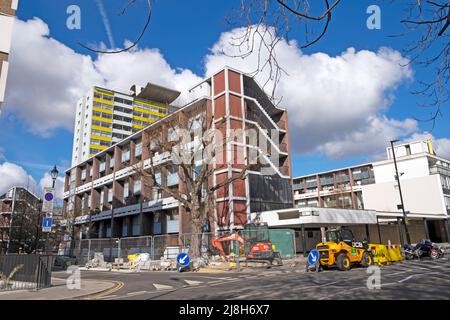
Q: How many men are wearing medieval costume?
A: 0